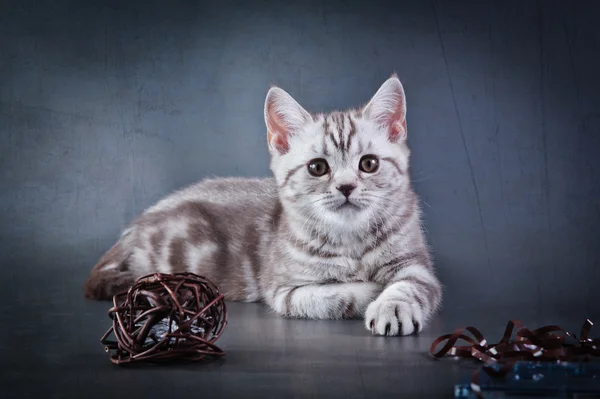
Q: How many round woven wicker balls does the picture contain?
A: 1